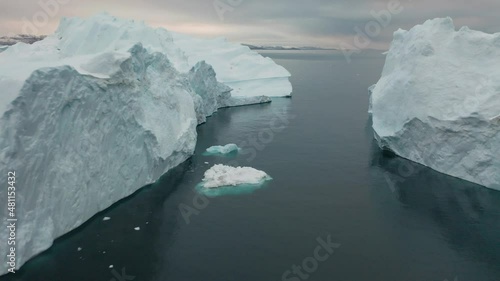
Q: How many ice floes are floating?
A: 2